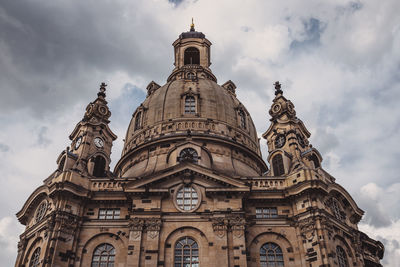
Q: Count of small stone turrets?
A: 2